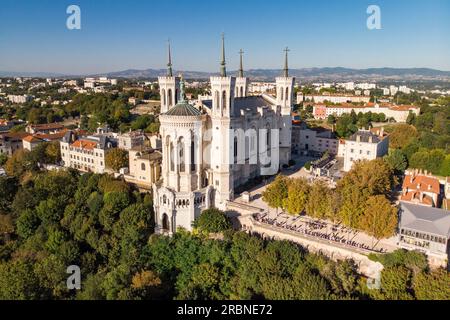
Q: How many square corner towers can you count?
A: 4